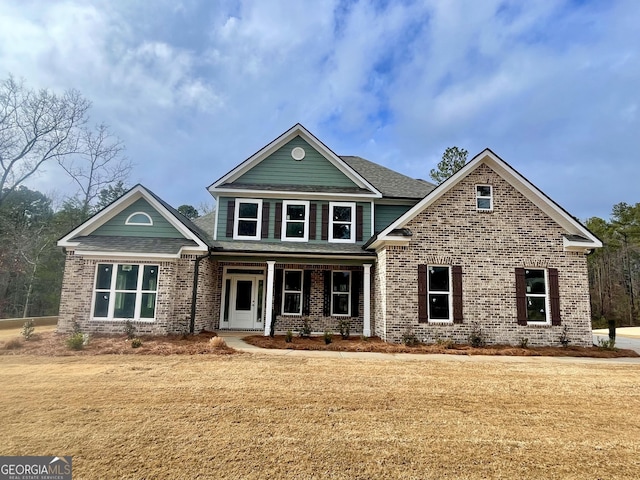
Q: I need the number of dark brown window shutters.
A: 14